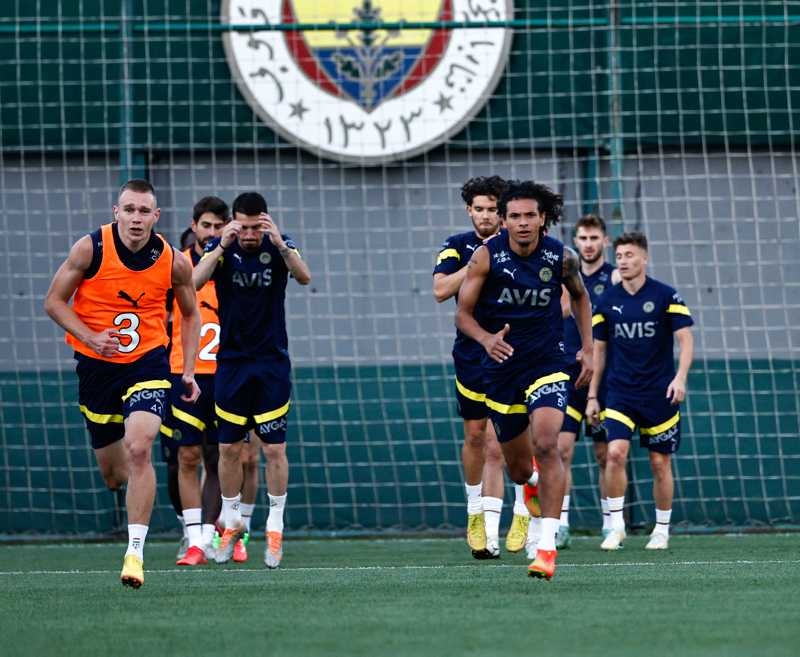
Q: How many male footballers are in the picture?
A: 8